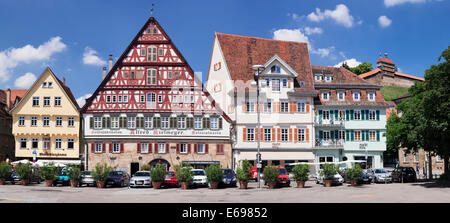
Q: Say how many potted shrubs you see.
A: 13